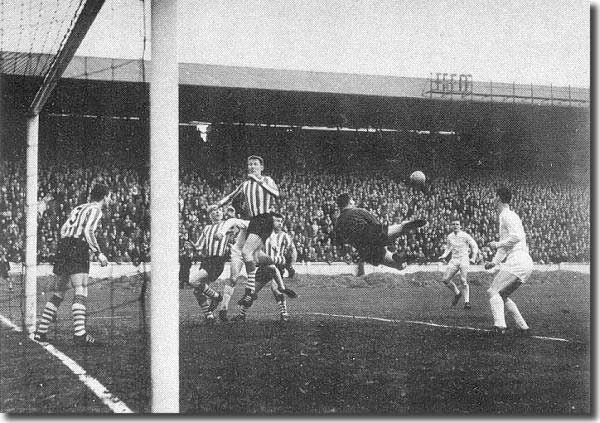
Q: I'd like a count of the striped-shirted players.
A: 4